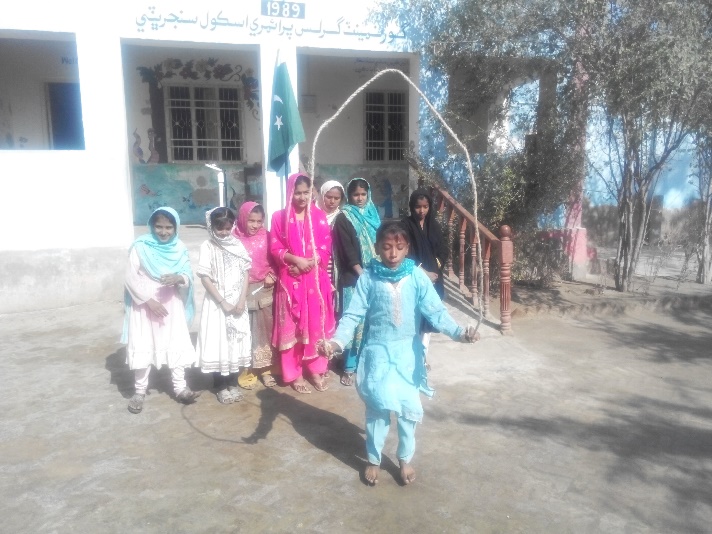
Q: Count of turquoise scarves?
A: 3